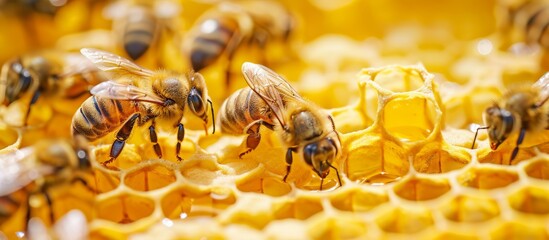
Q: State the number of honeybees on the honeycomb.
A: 8